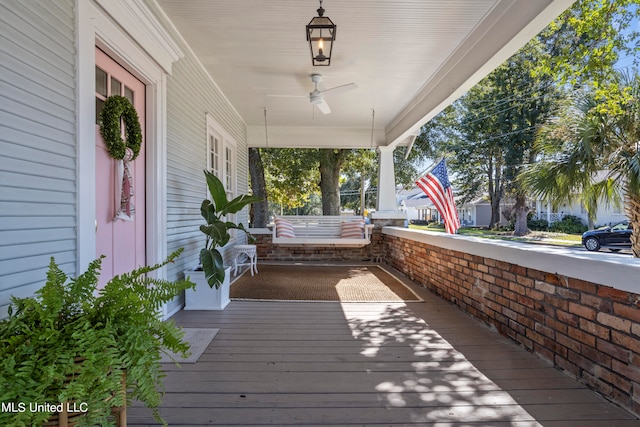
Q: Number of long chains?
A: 2